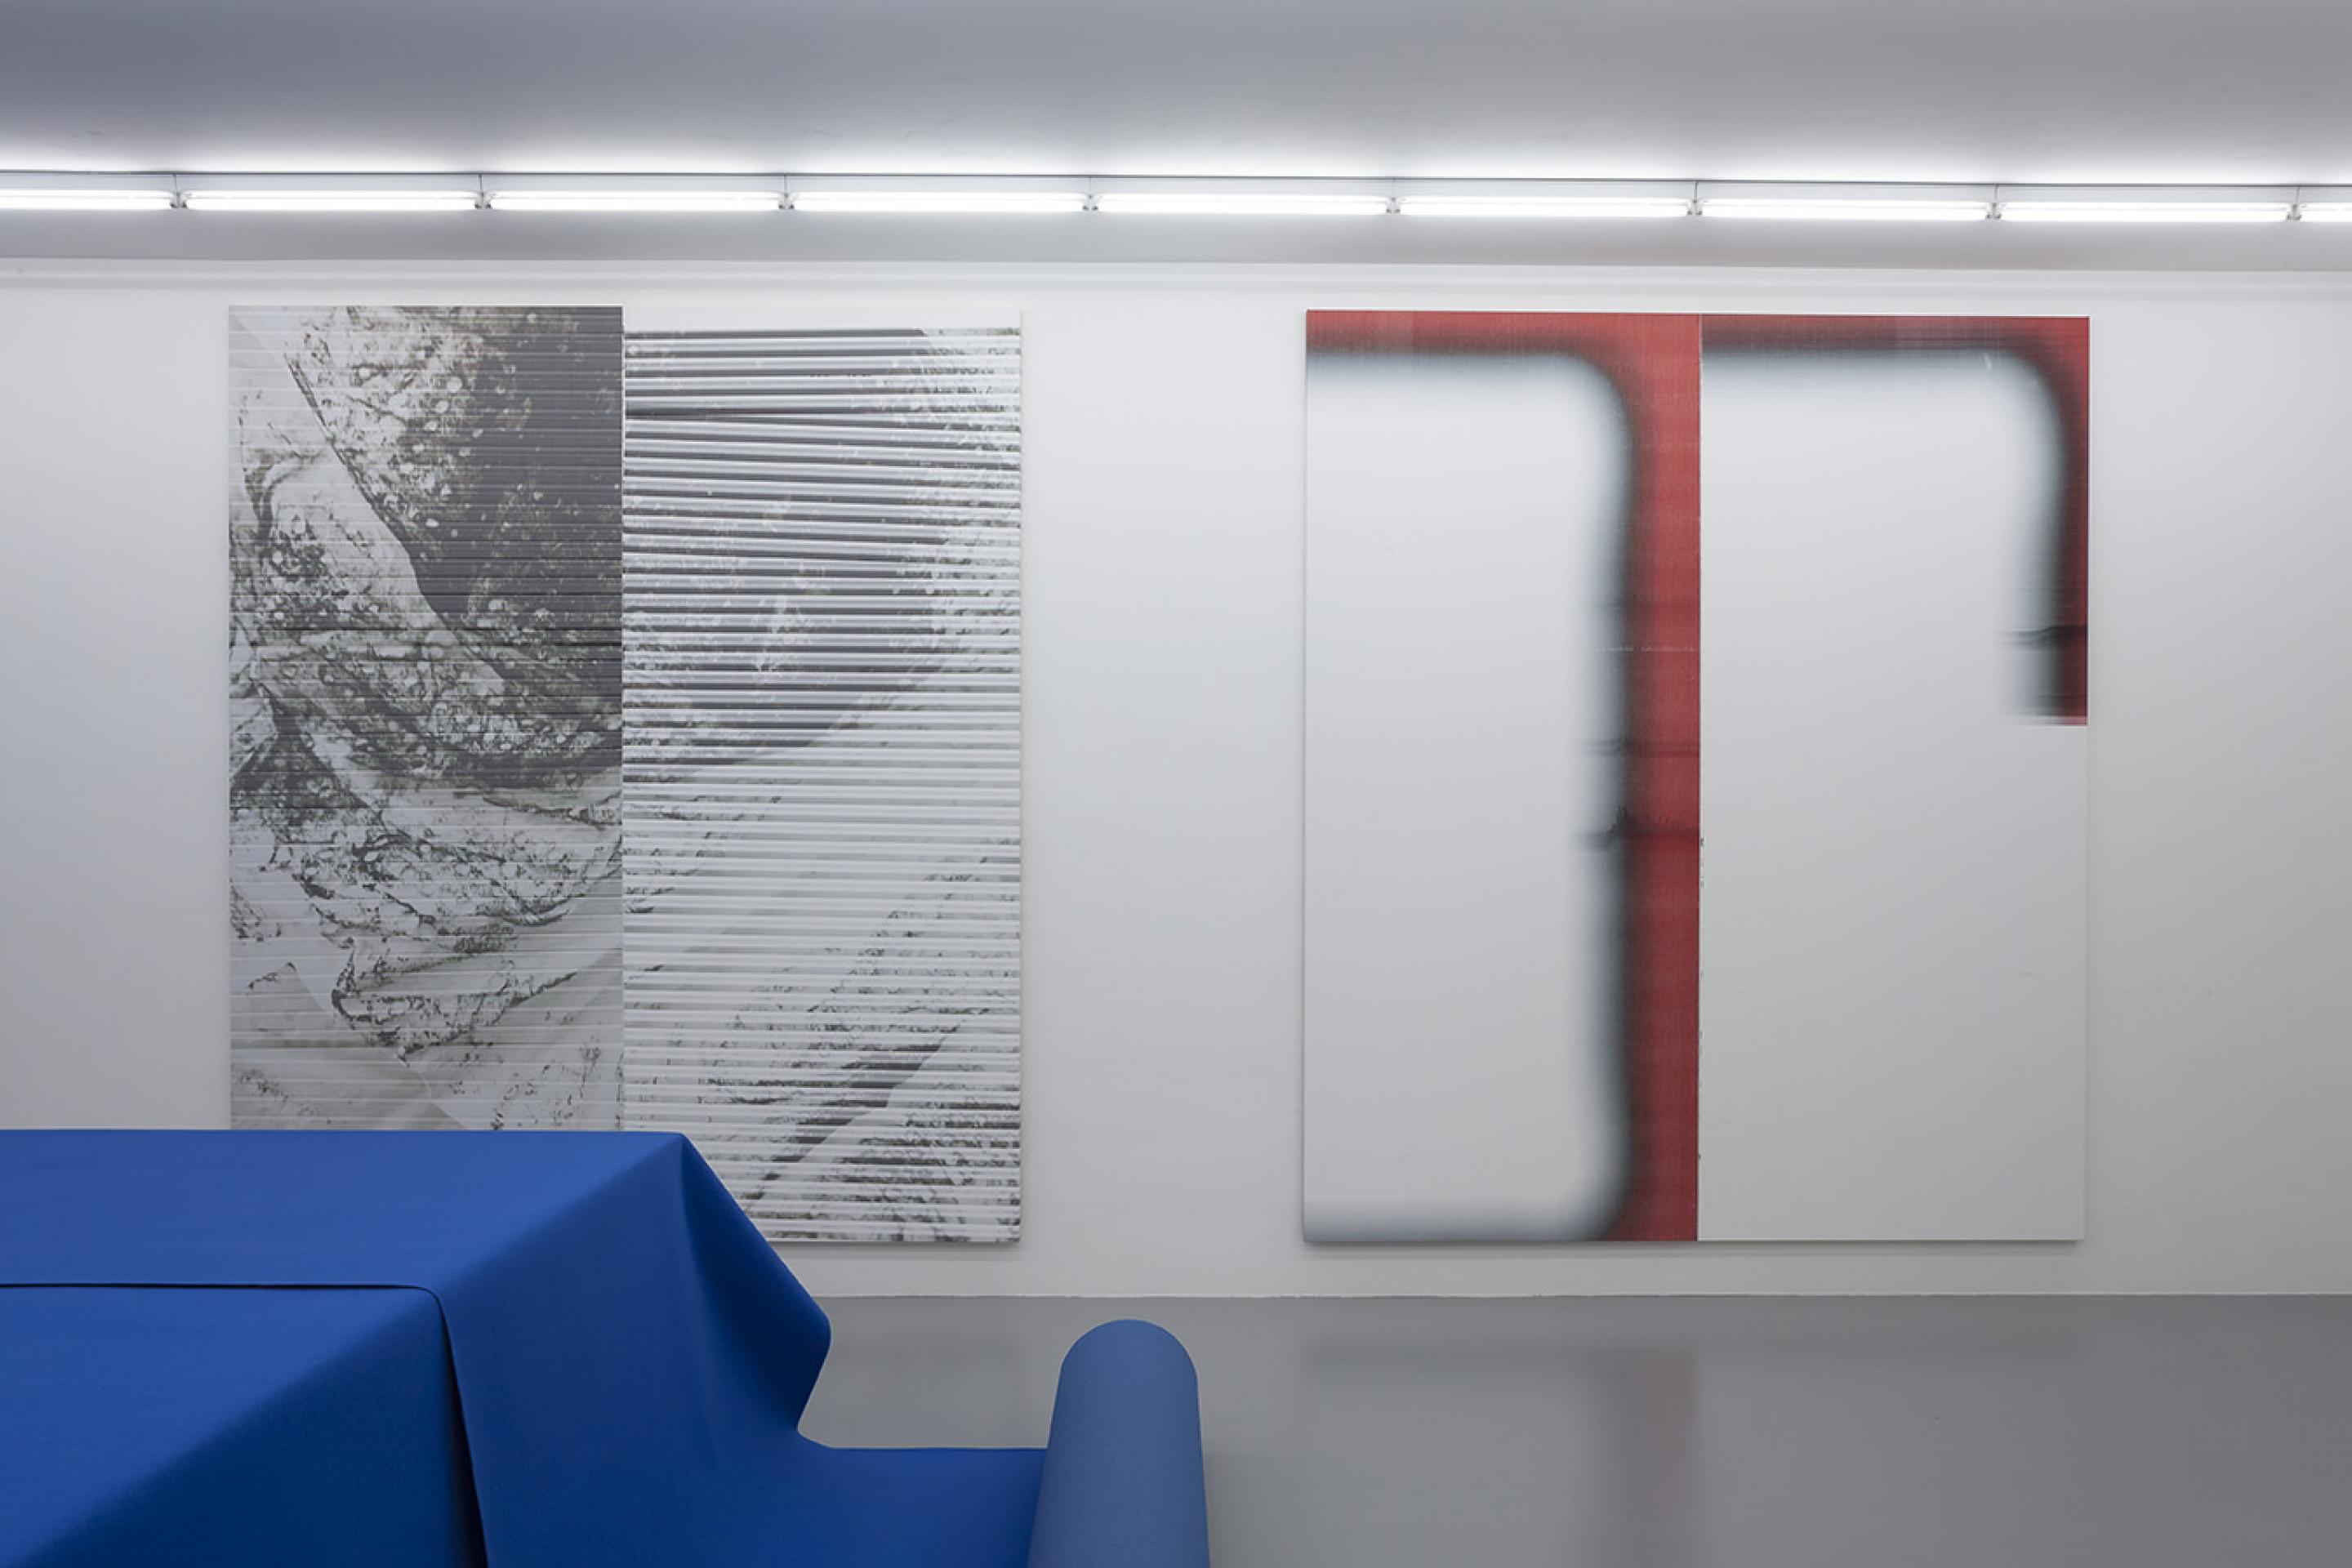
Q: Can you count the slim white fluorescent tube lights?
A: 9